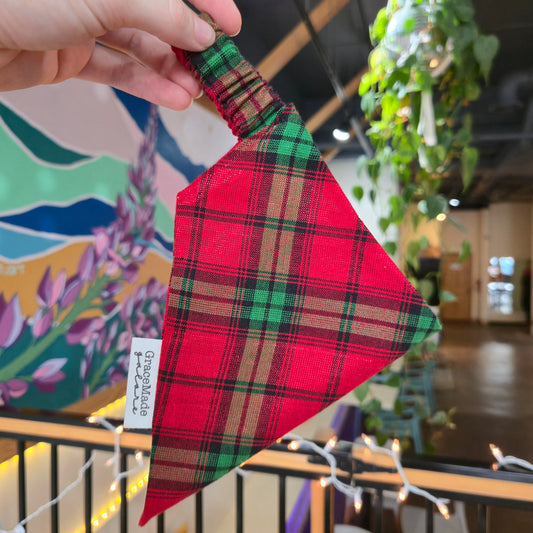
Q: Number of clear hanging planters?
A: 1